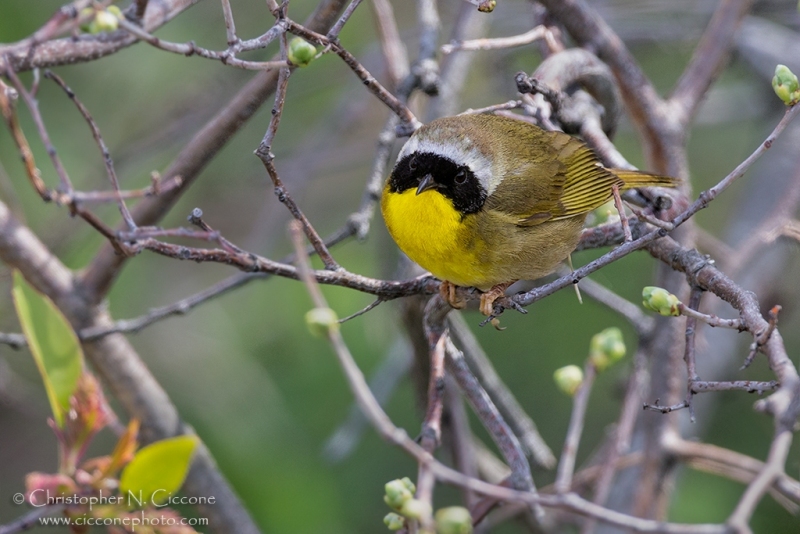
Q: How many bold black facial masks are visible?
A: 1